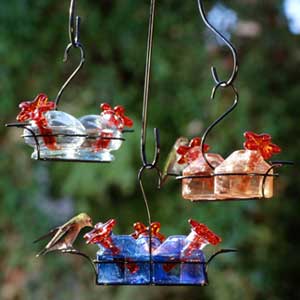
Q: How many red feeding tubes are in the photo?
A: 7